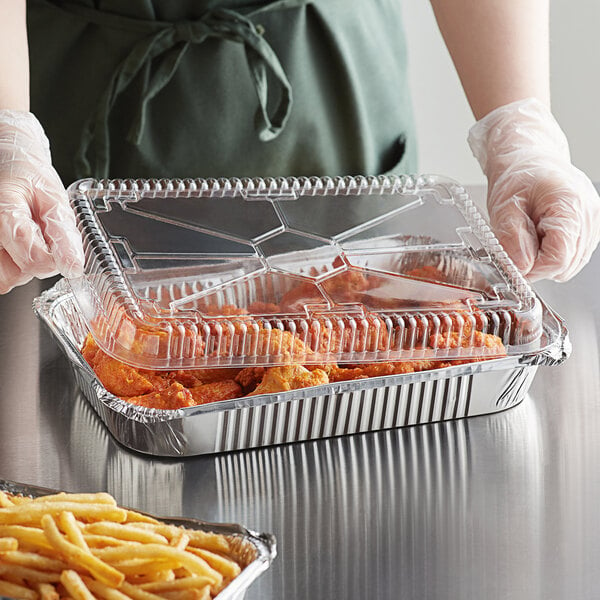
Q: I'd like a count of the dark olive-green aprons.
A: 1